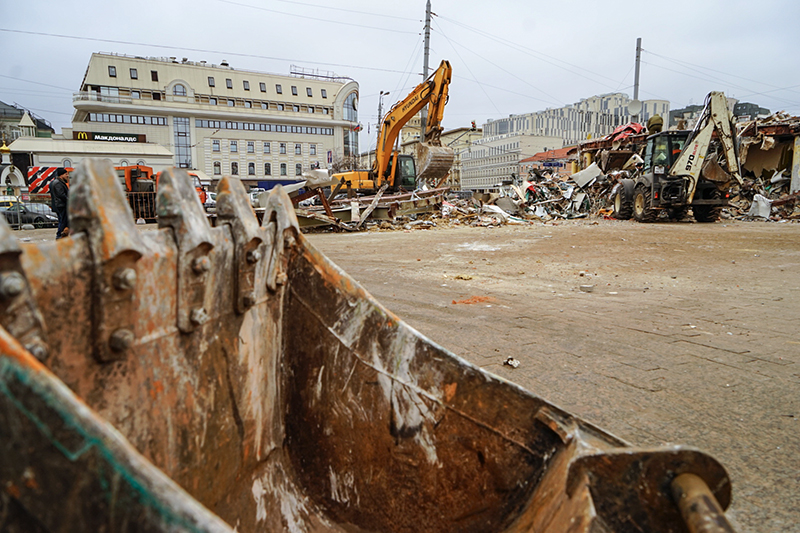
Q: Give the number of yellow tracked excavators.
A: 1